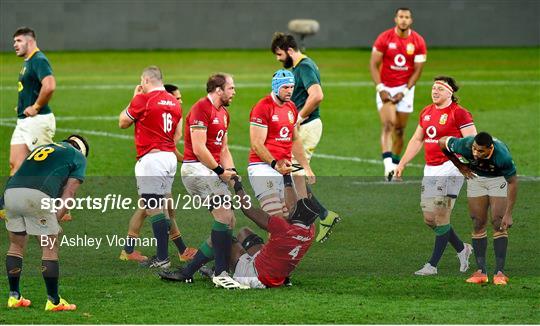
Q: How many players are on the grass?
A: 11